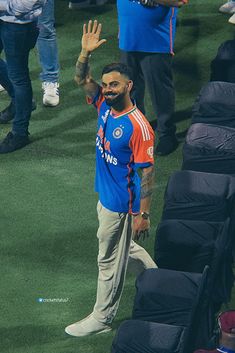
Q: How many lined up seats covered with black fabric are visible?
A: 7